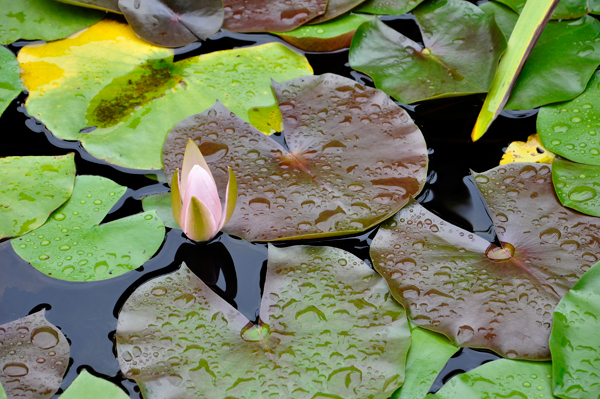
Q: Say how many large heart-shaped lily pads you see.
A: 3